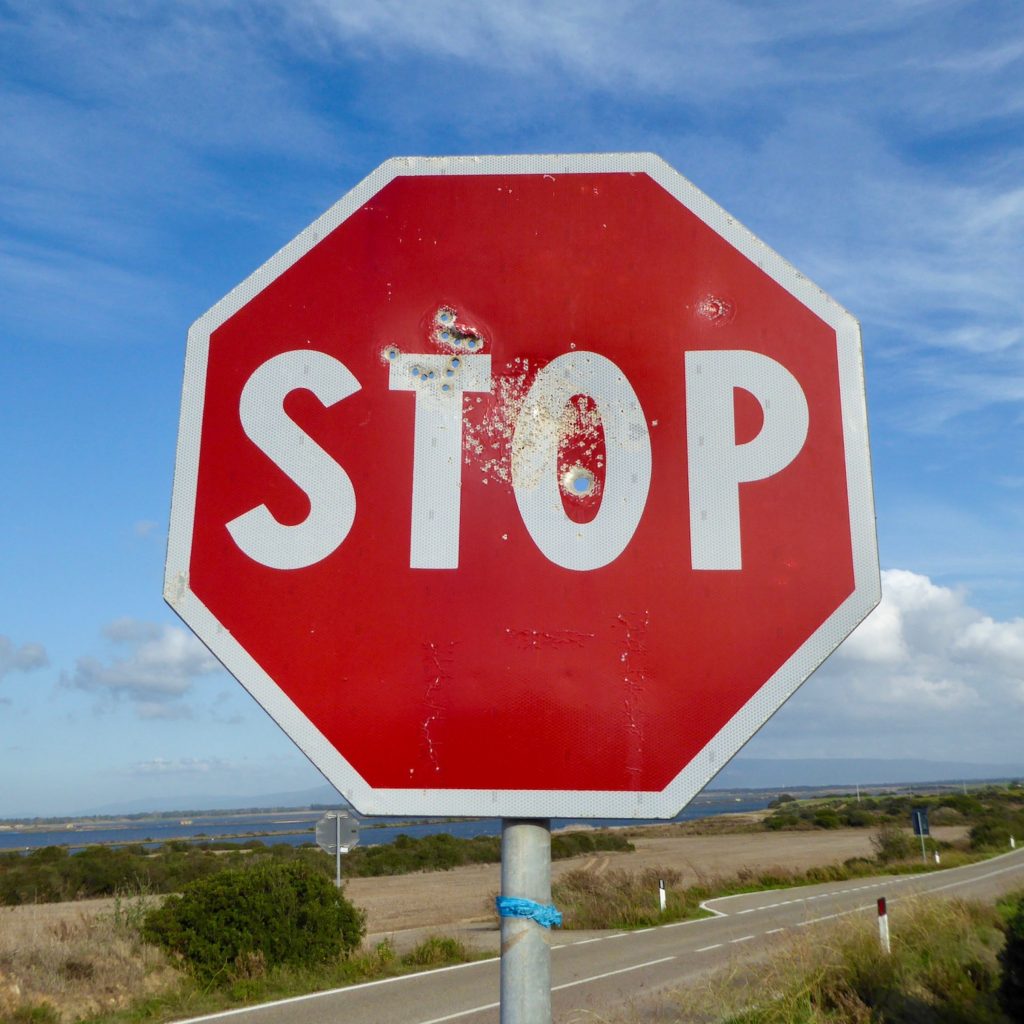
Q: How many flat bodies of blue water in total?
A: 1